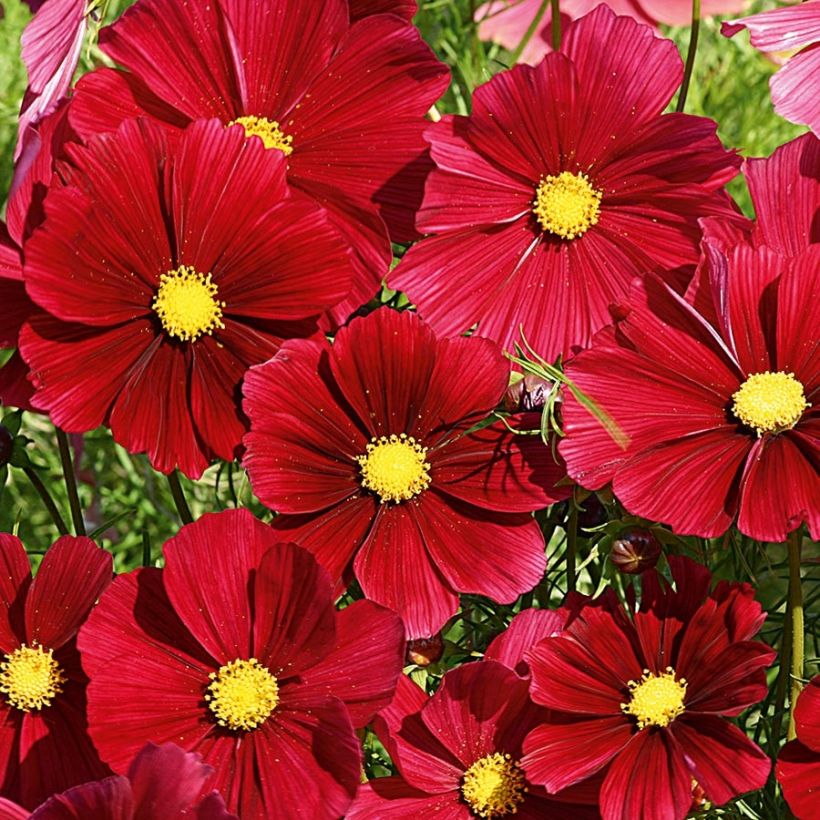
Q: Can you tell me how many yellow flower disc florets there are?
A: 9